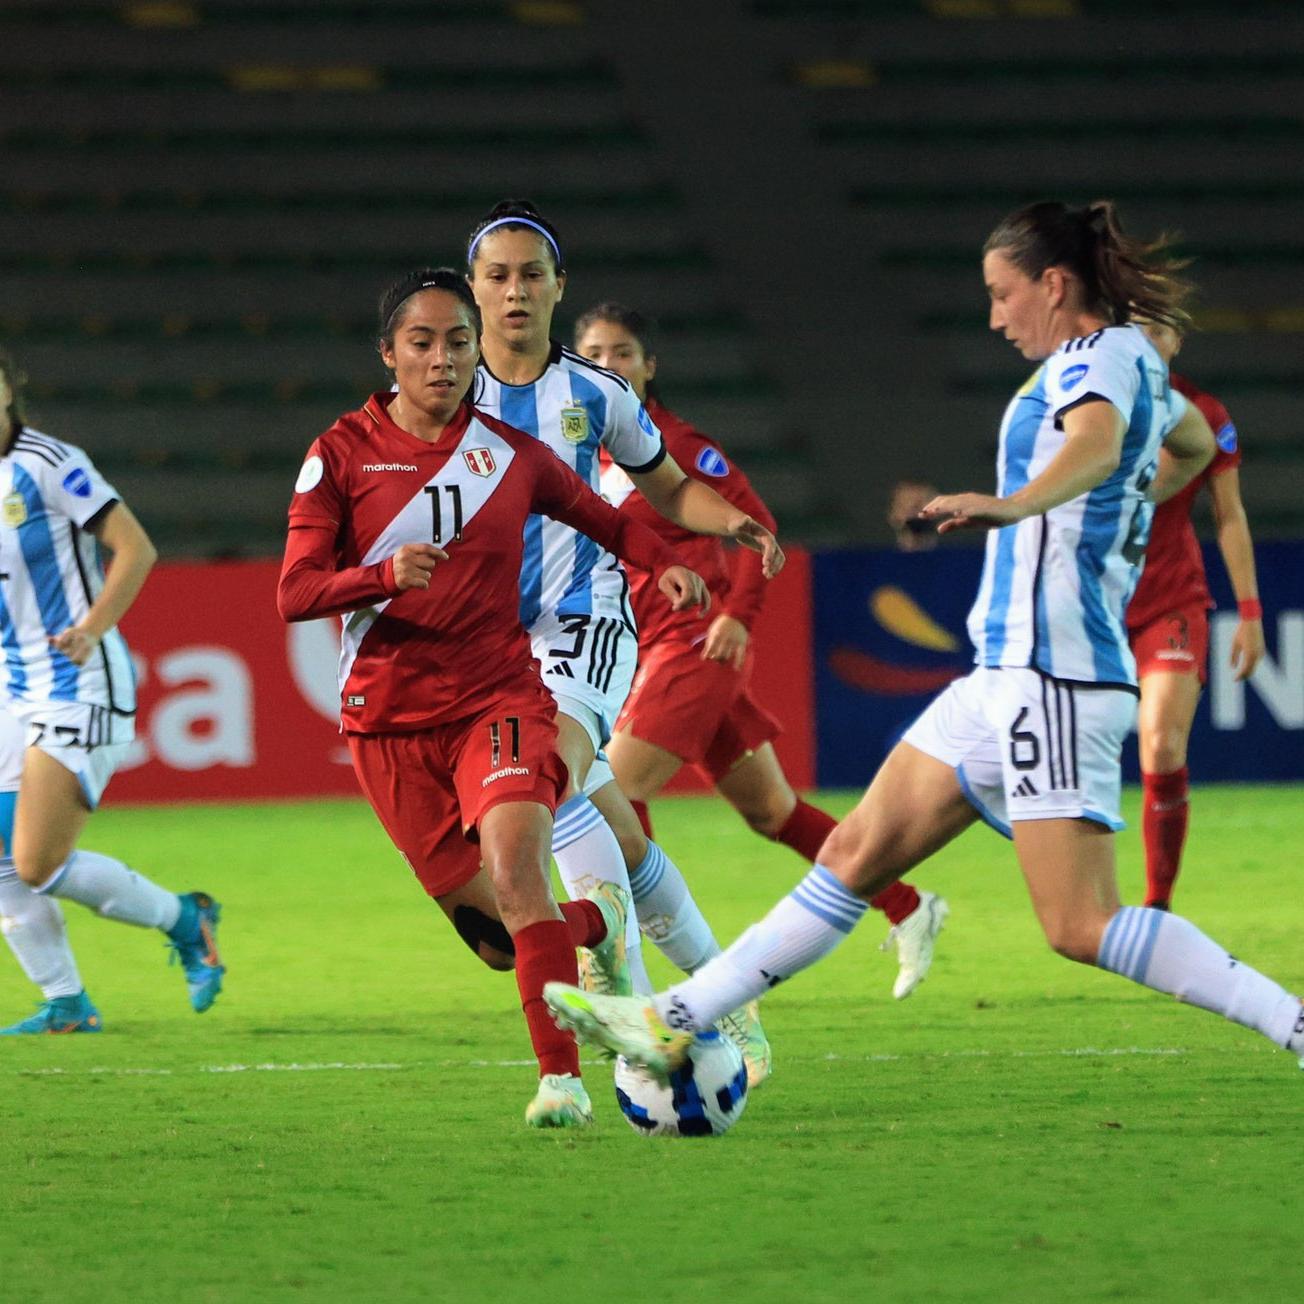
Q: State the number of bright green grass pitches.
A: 1